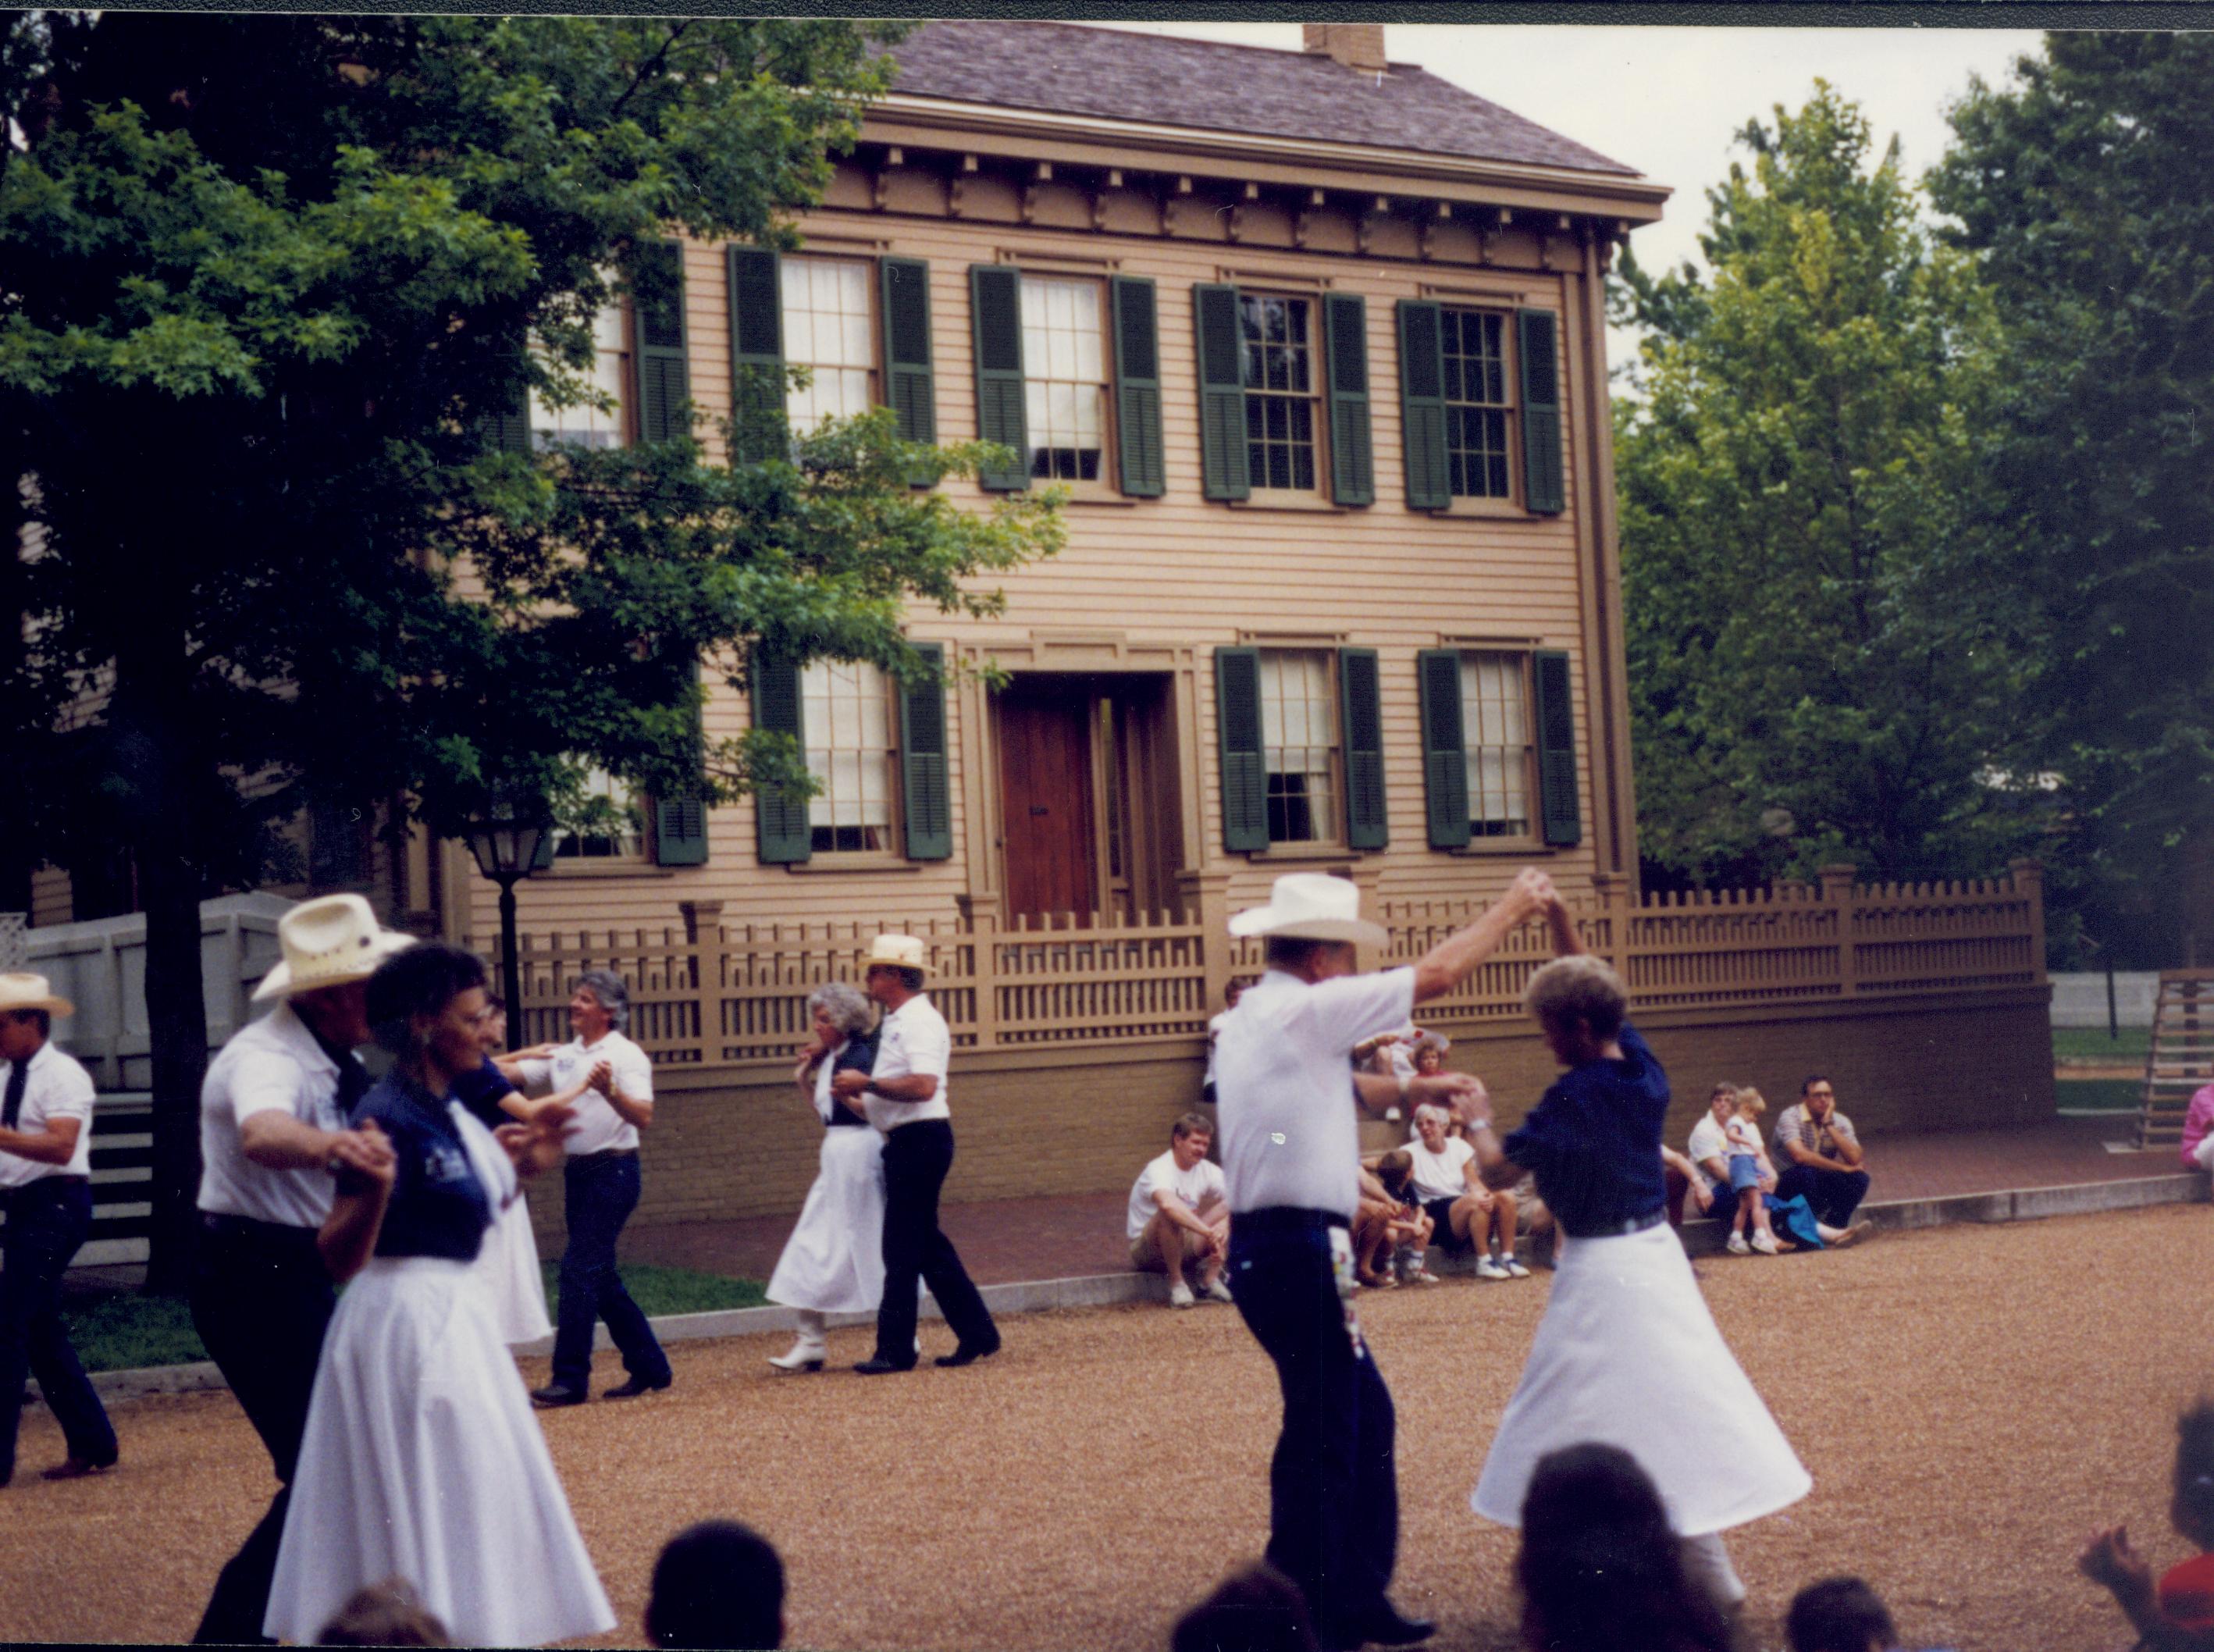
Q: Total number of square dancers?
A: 9